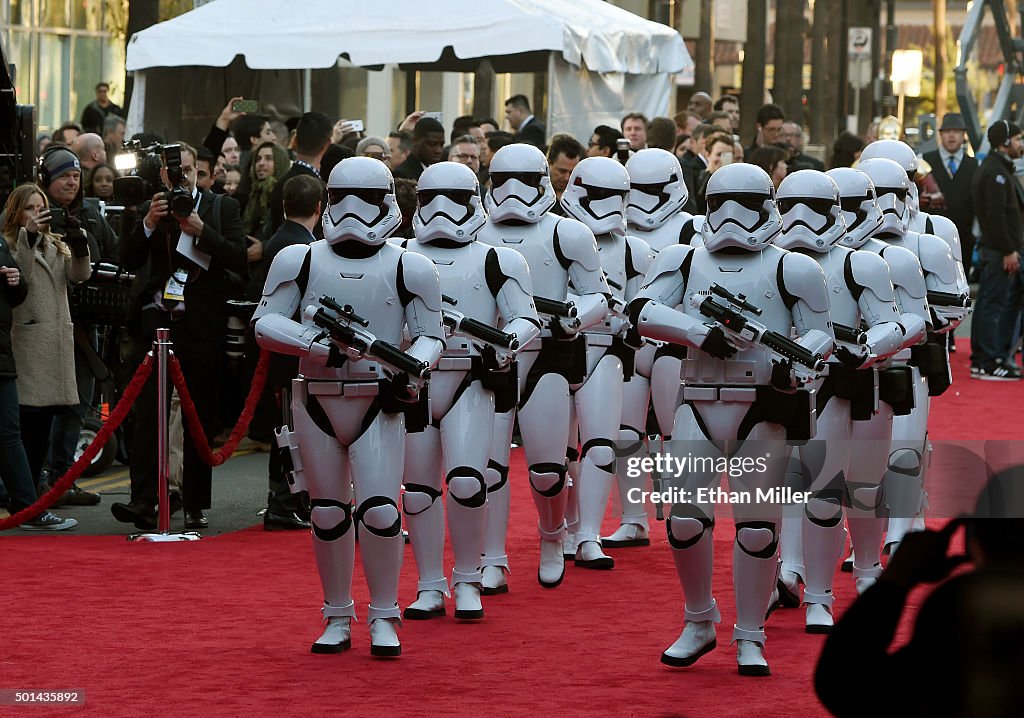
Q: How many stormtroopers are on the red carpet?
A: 10